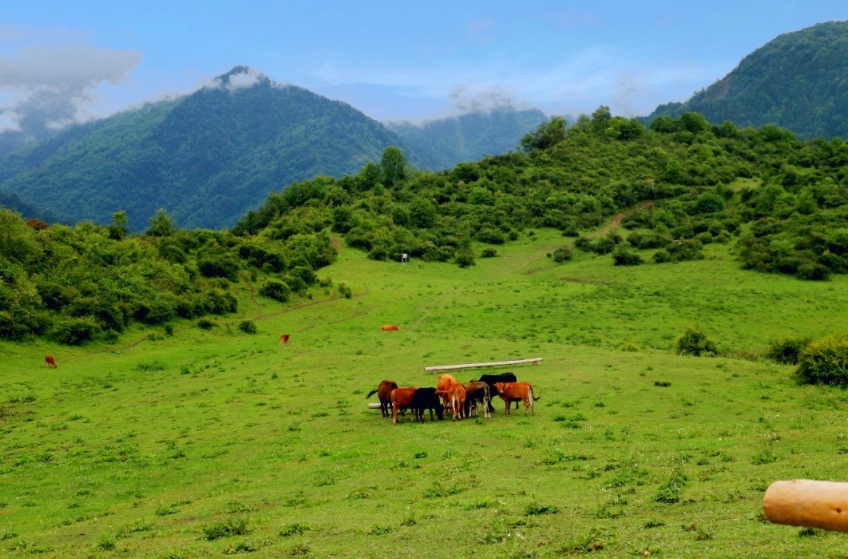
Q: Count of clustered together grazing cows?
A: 8